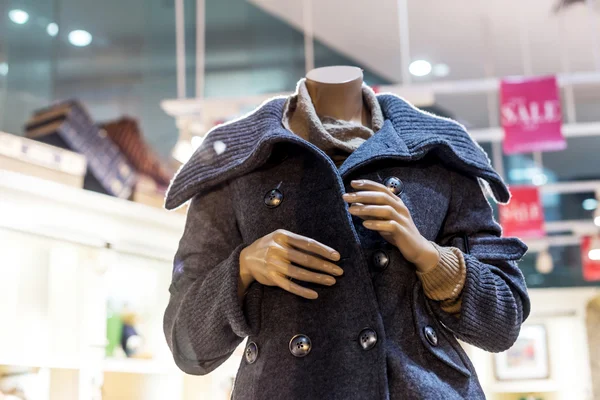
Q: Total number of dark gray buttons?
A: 7